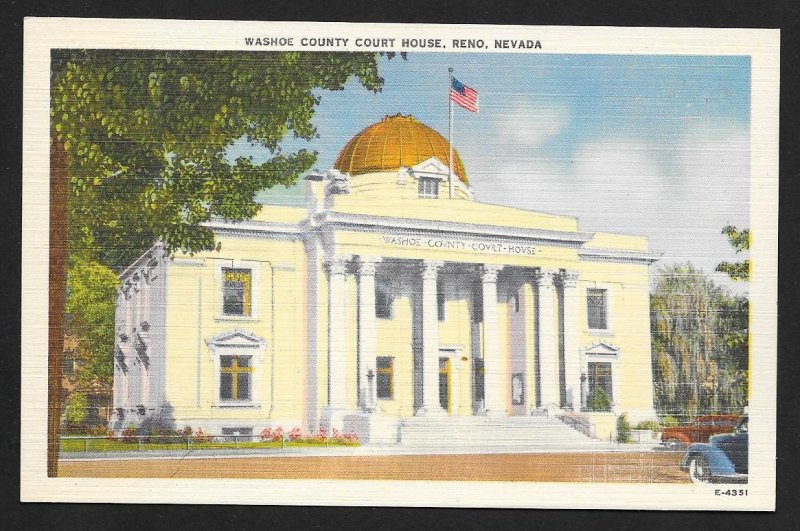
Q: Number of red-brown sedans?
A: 1